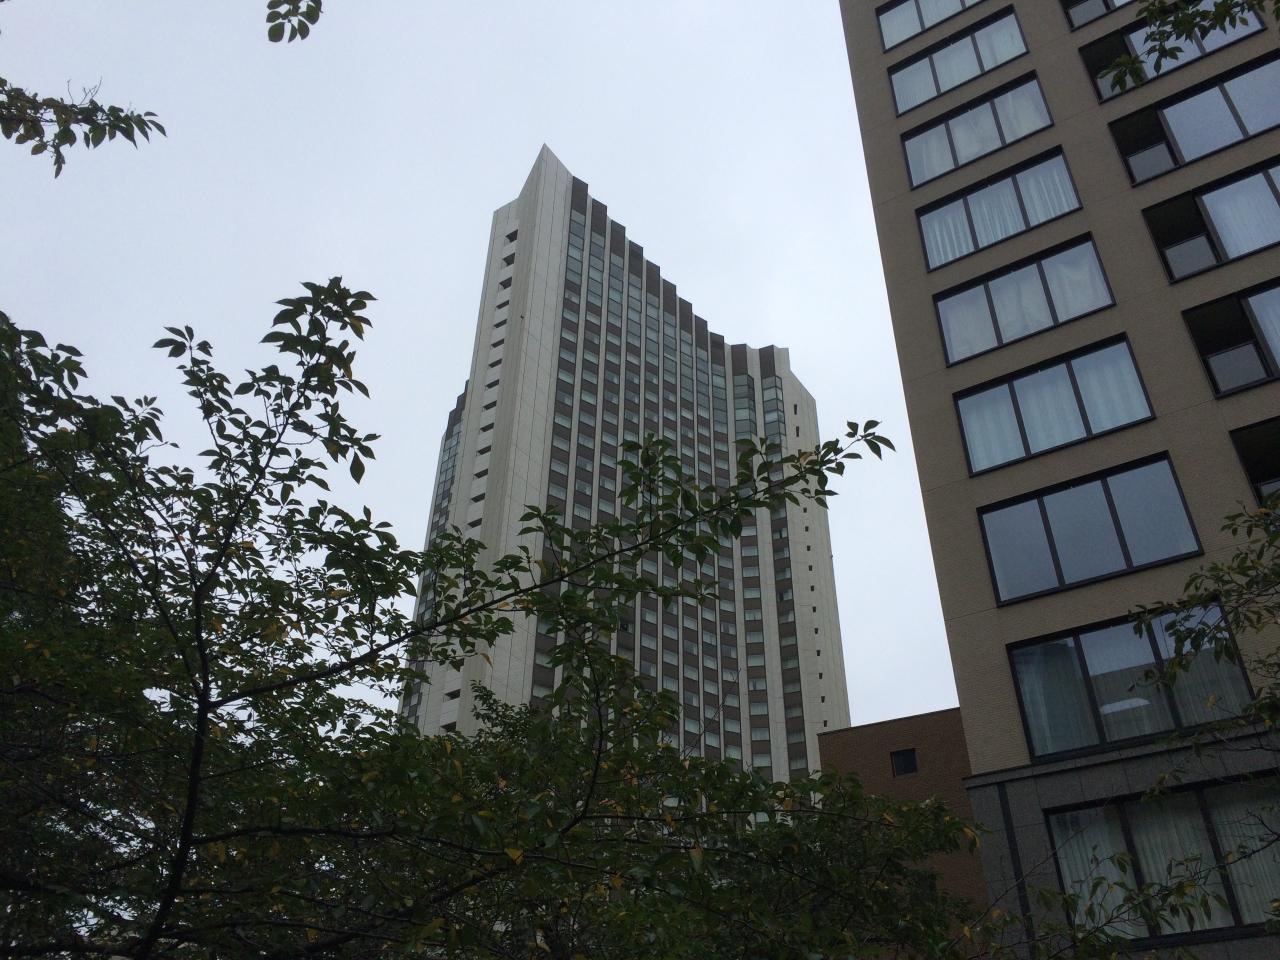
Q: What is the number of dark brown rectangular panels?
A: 11